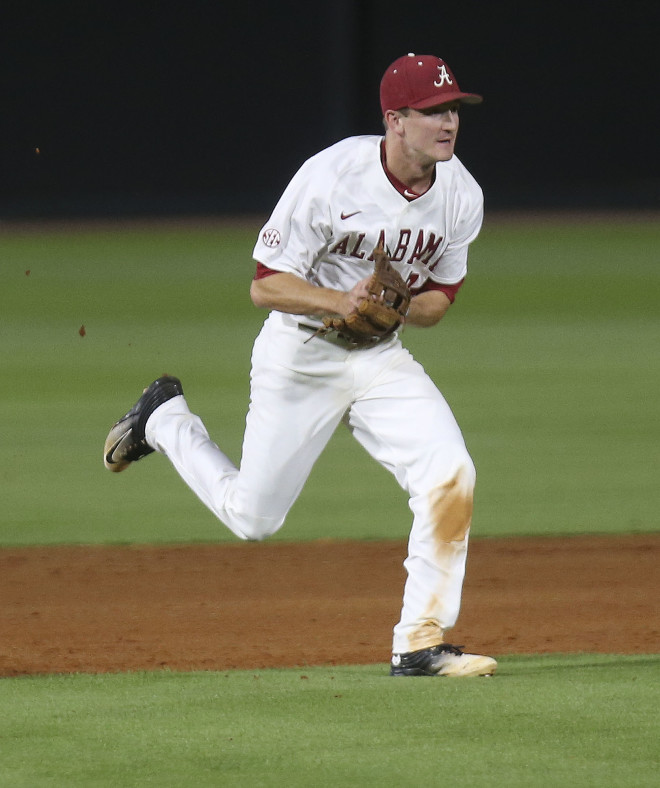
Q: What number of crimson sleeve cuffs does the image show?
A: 2